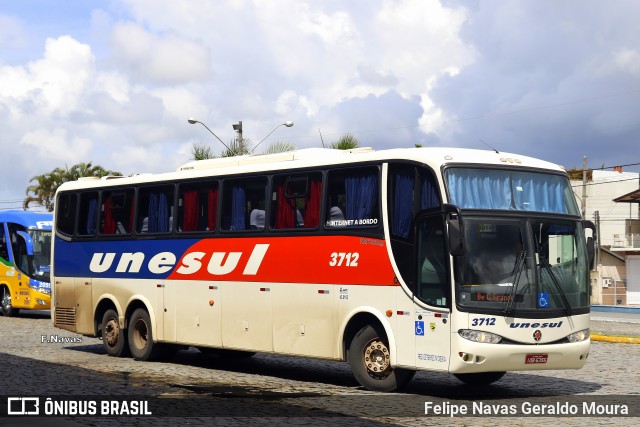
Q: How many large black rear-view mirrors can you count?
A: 2